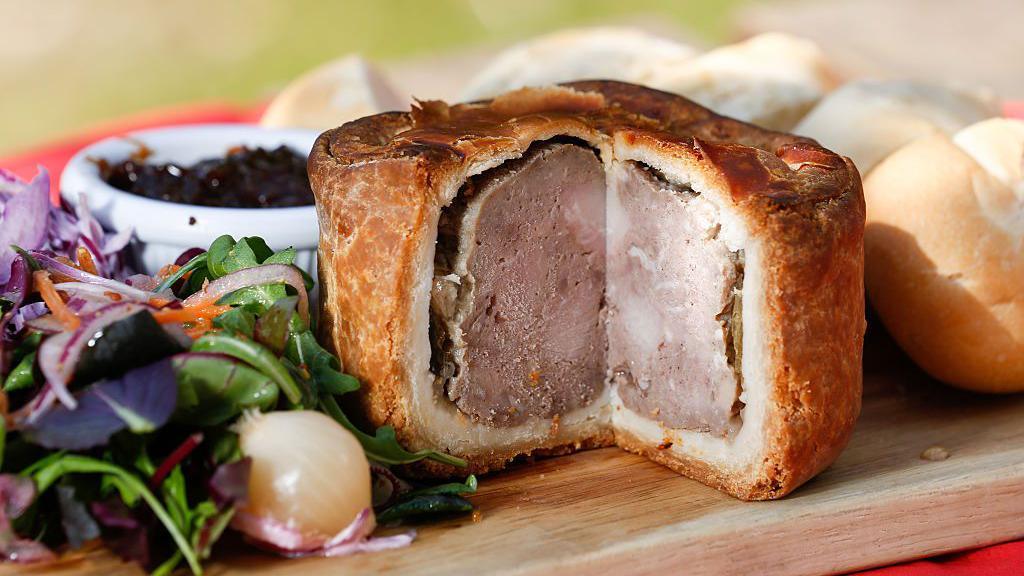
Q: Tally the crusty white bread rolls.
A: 5